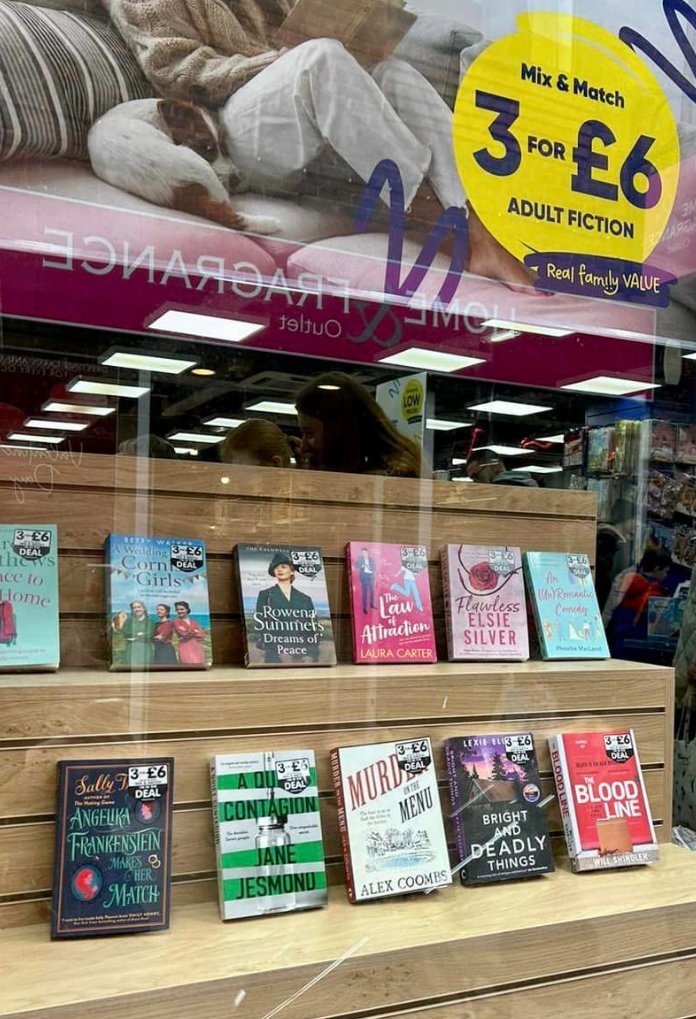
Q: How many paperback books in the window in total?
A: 11